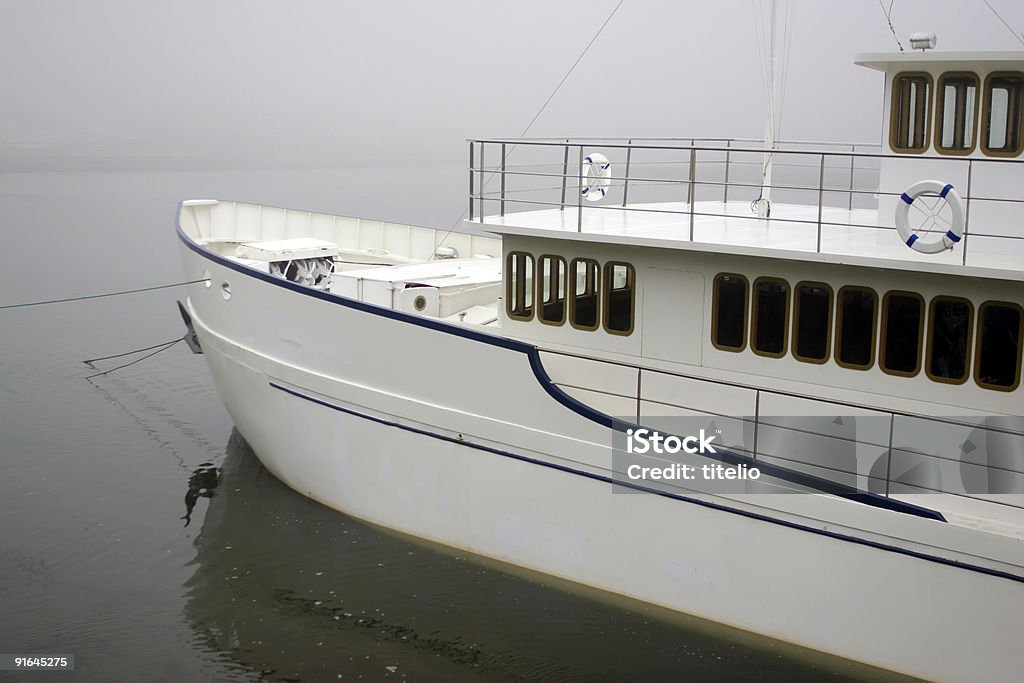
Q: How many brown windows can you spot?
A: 14